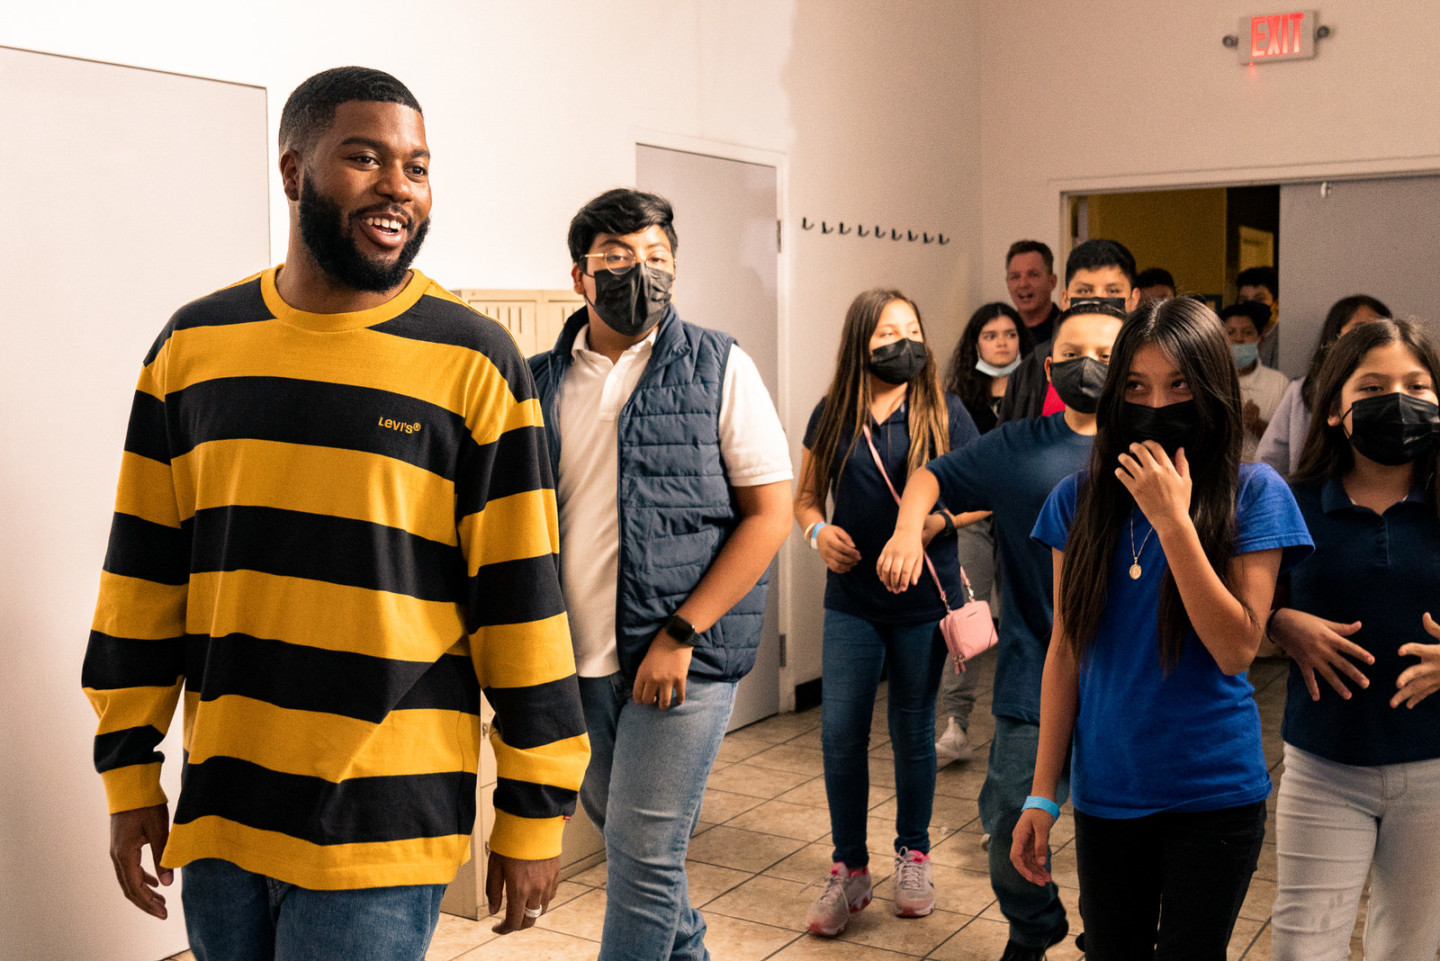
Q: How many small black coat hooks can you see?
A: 9